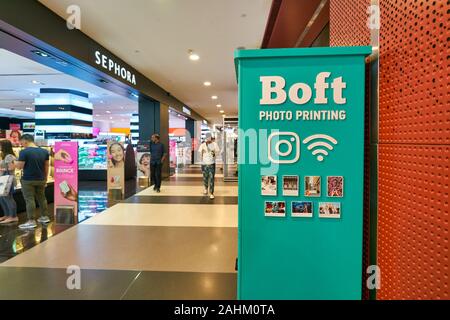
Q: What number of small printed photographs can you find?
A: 7